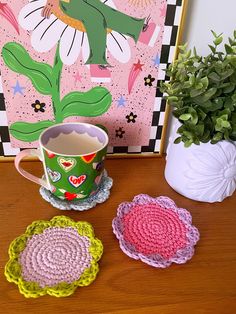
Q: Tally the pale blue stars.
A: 3